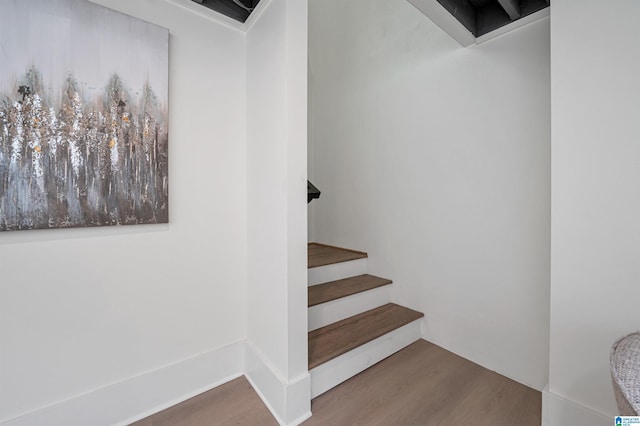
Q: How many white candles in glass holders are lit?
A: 0